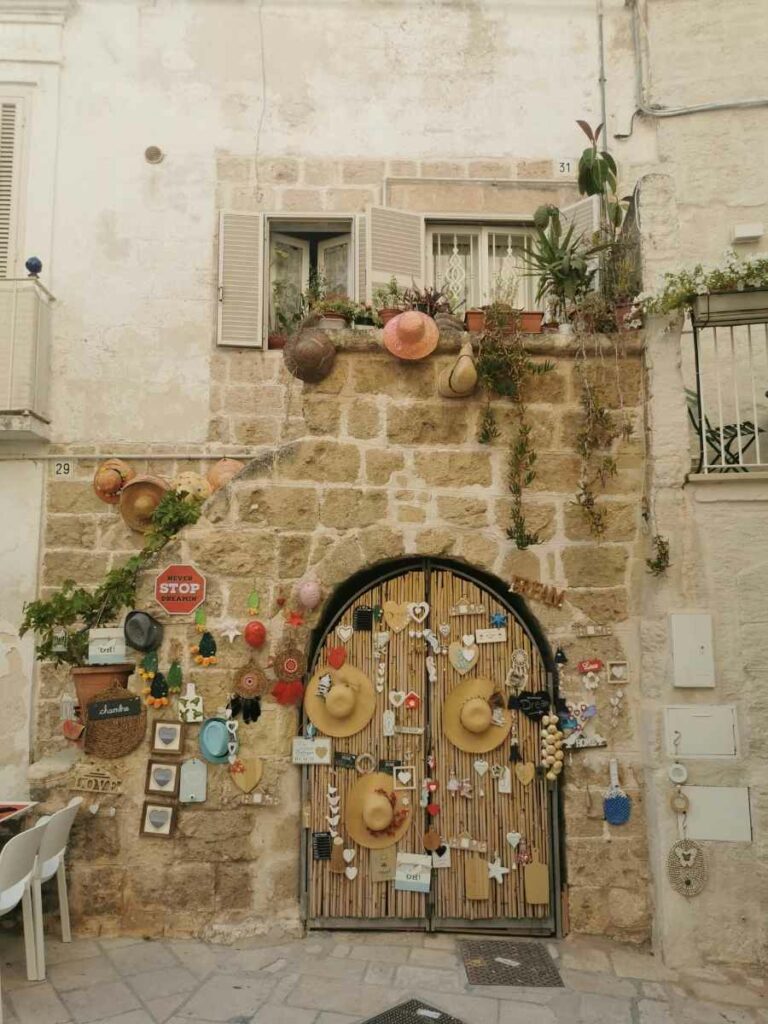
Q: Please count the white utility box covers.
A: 3